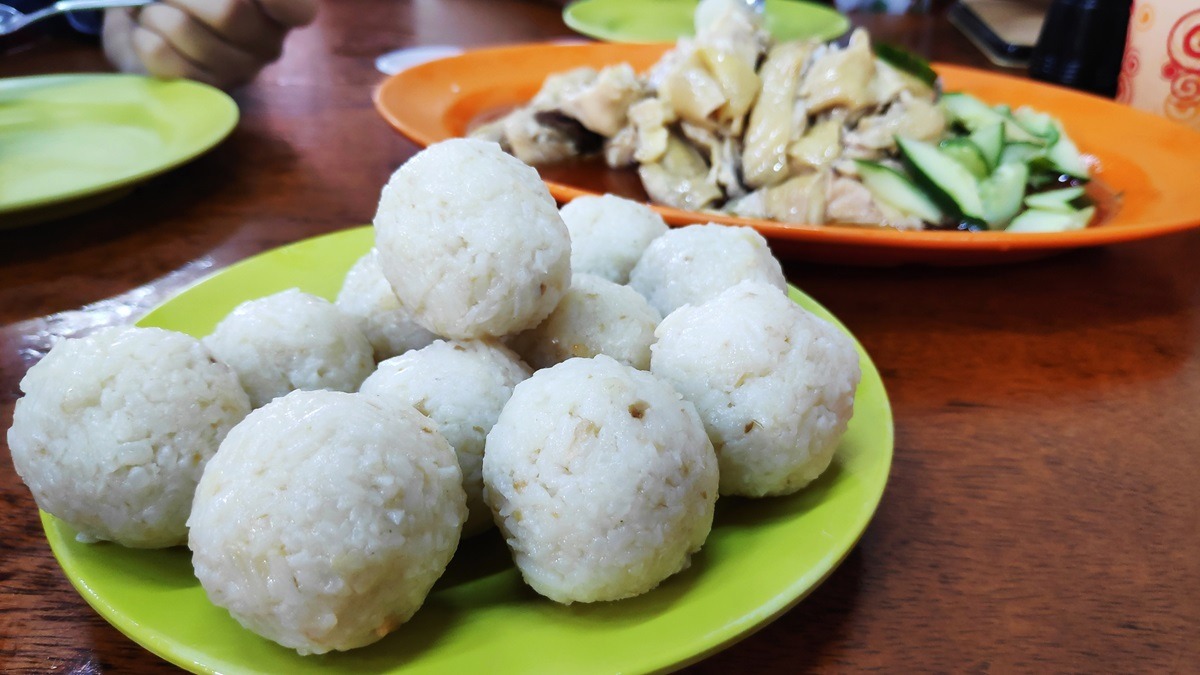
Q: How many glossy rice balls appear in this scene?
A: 11